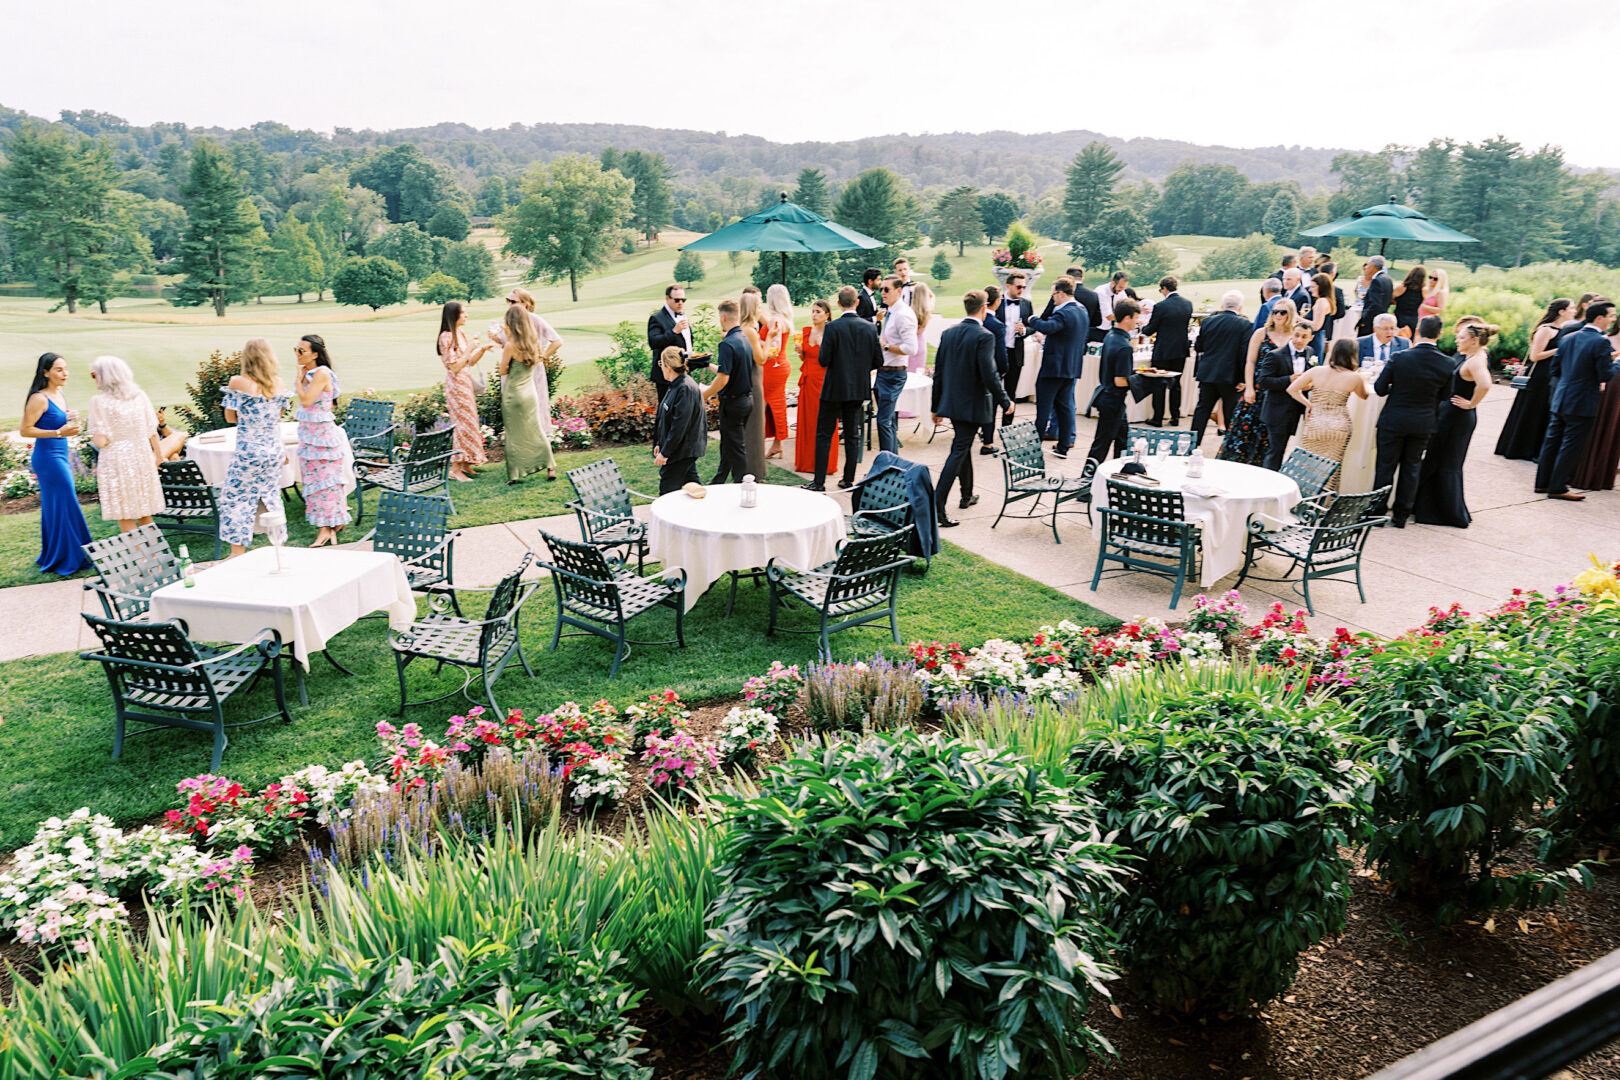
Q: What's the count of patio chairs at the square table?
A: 4